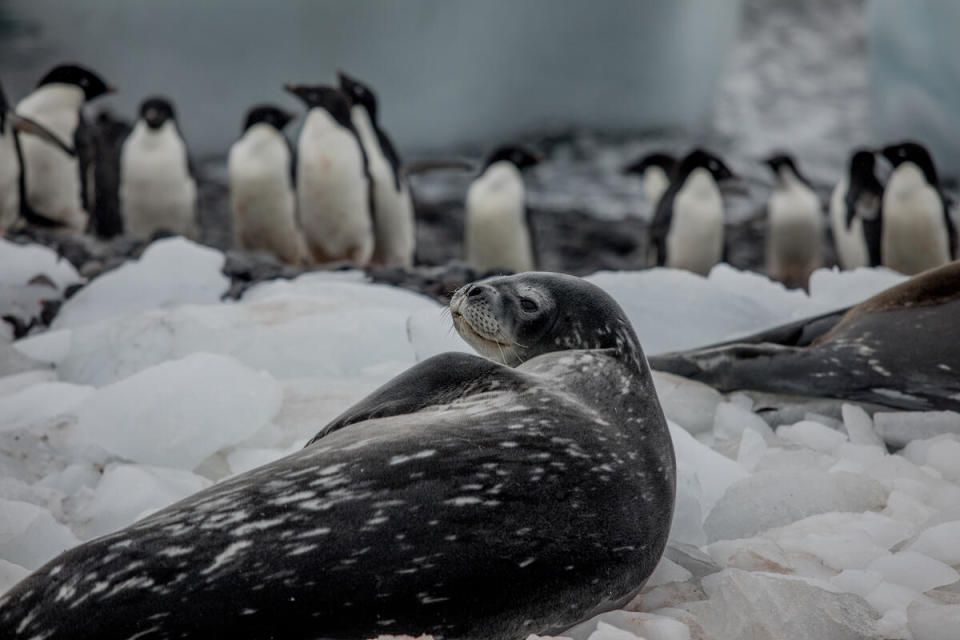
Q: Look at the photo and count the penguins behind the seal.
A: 13